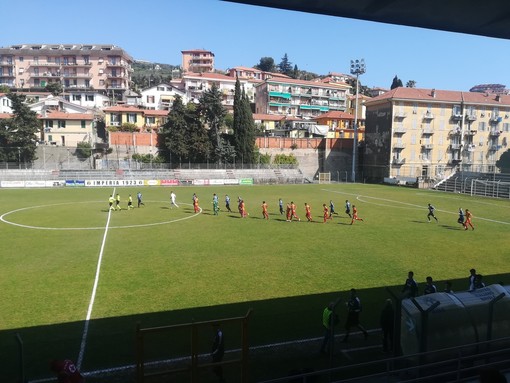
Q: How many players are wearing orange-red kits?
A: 9